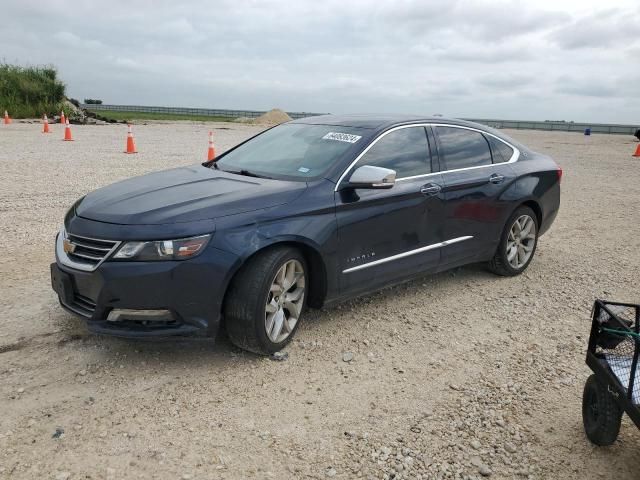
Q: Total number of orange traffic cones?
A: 7